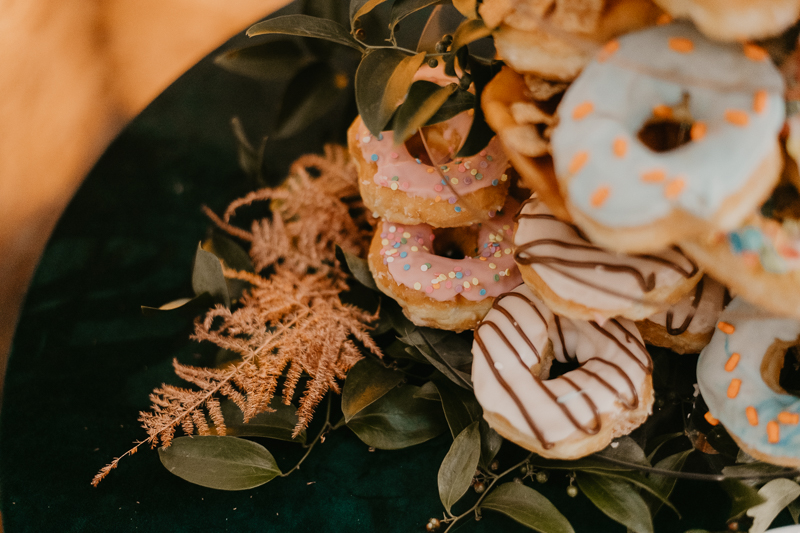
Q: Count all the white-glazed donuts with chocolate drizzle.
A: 3